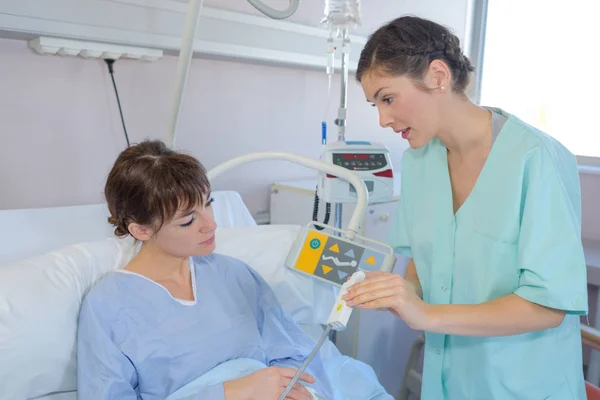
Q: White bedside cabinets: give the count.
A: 1